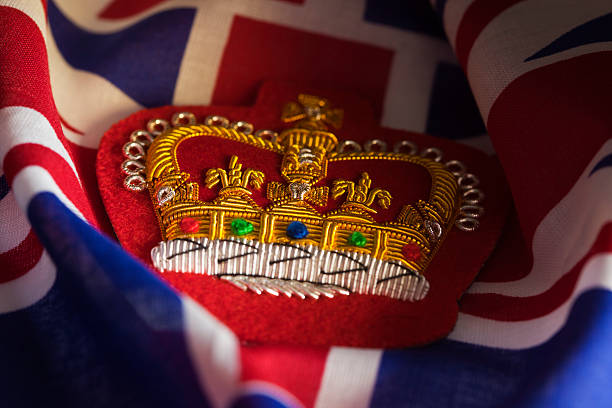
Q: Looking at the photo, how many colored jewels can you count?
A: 5